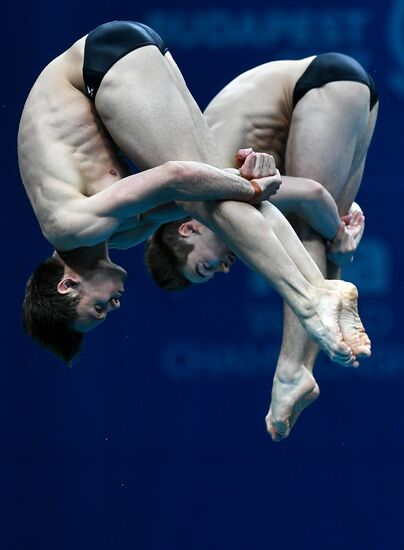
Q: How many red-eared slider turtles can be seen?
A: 0